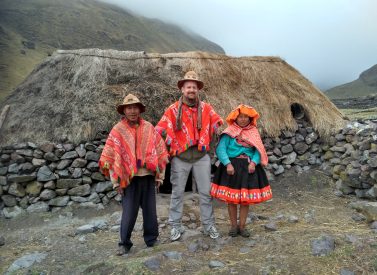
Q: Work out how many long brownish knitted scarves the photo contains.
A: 1